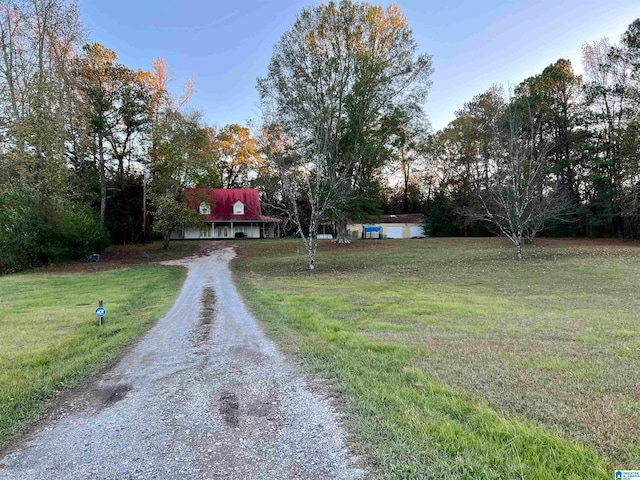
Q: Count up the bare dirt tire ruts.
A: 2